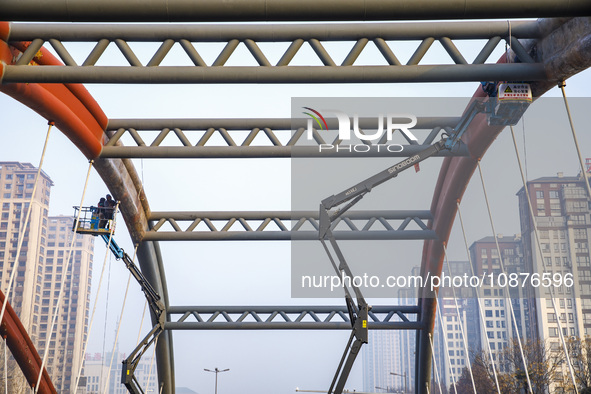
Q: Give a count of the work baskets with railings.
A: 2